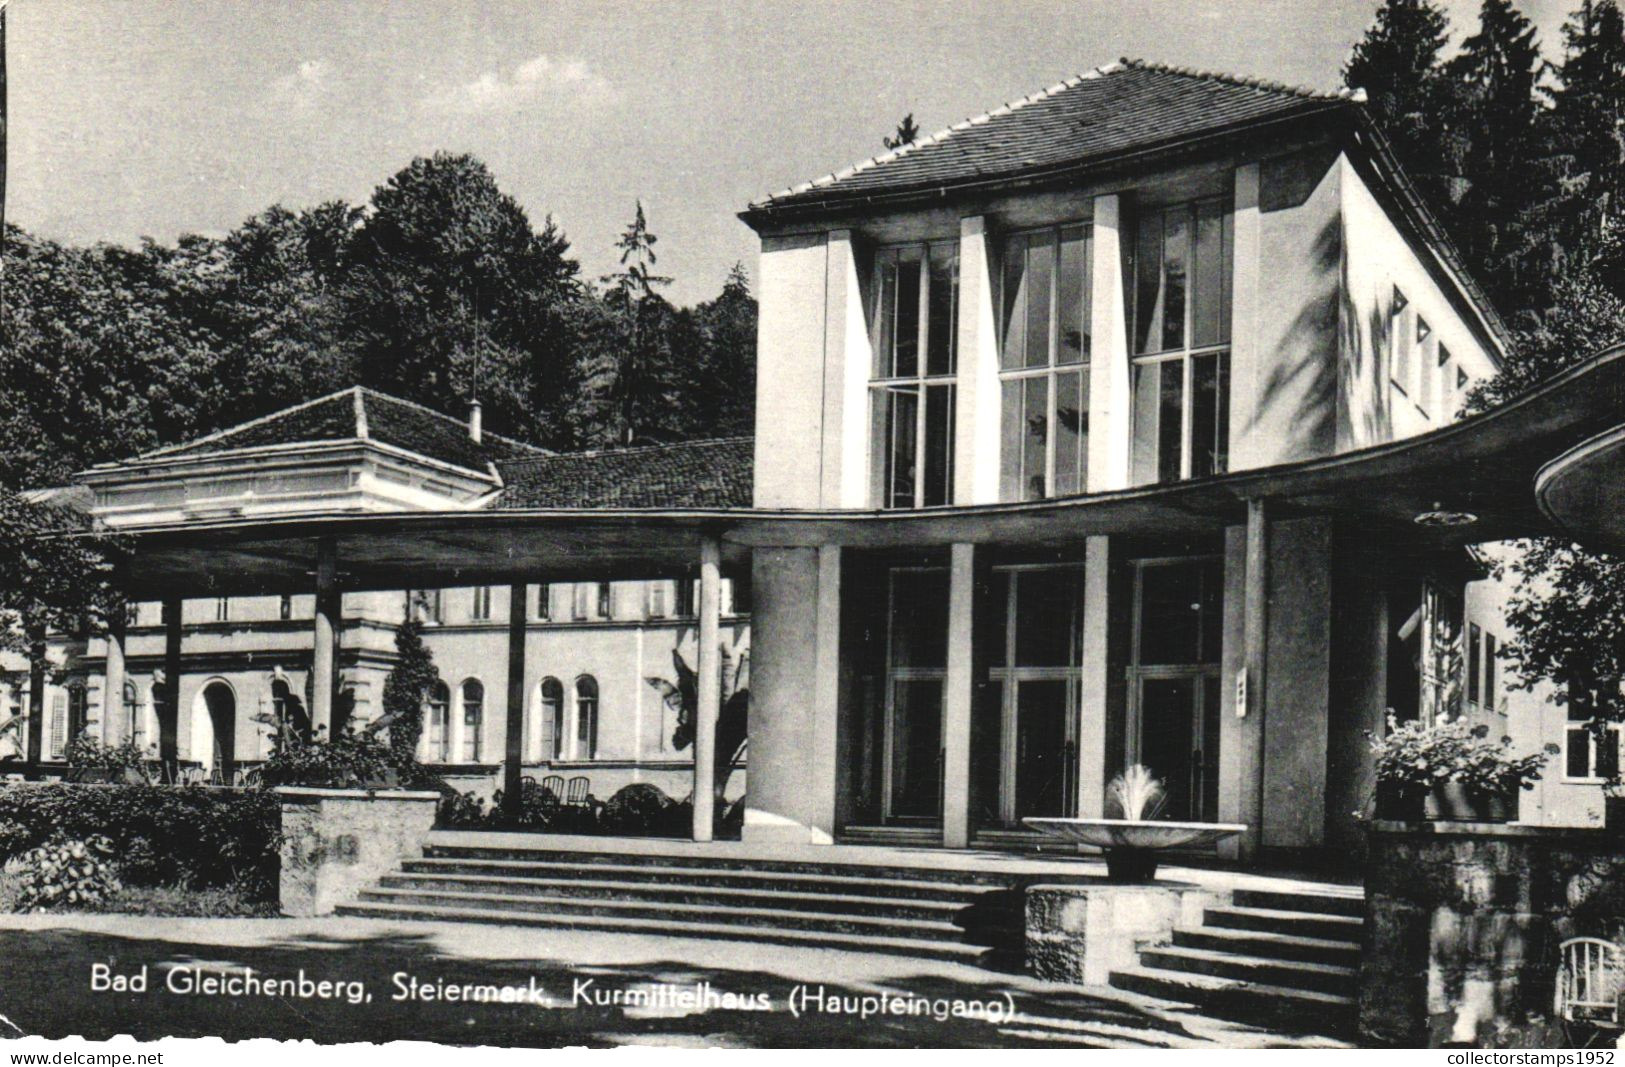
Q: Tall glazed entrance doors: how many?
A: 3